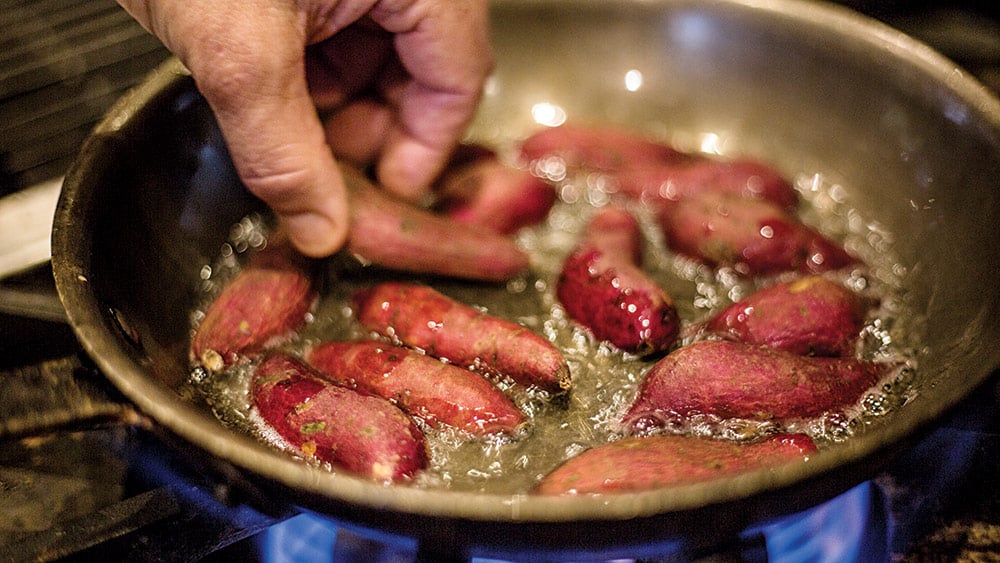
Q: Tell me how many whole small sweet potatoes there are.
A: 13